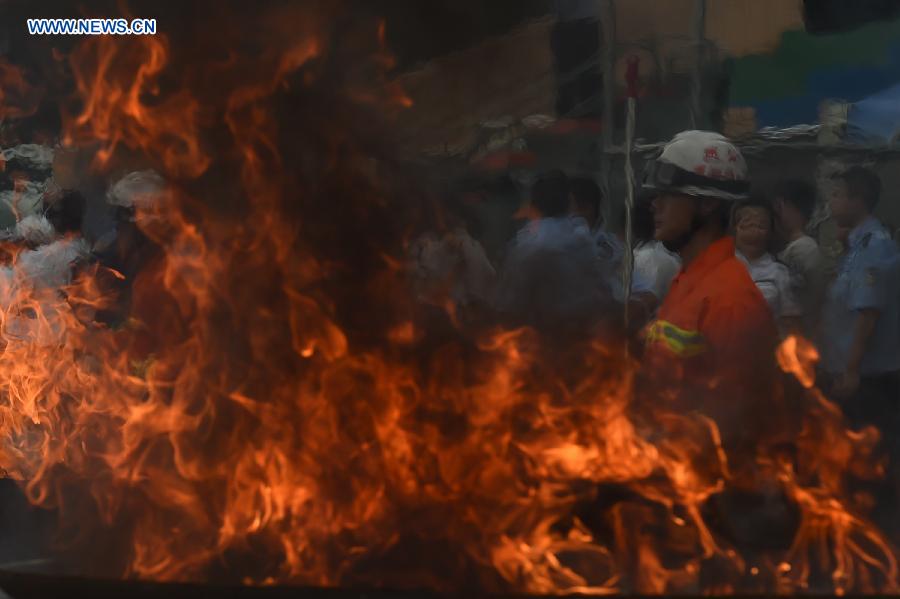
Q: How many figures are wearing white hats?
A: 2